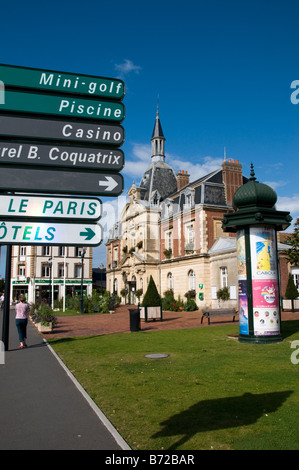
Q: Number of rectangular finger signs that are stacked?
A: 7